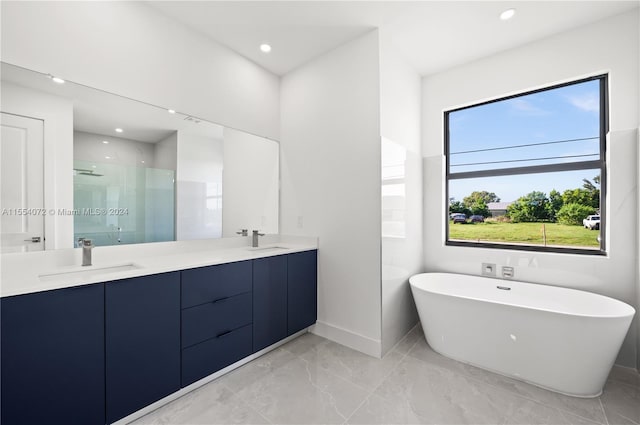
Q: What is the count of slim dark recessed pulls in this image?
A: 2